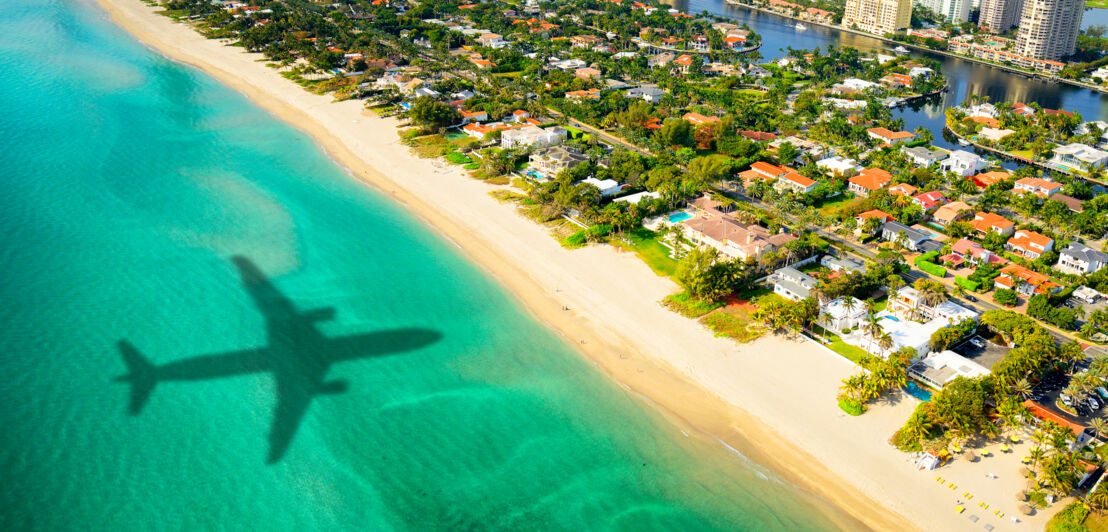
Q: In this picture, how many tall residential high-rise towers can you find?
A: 4